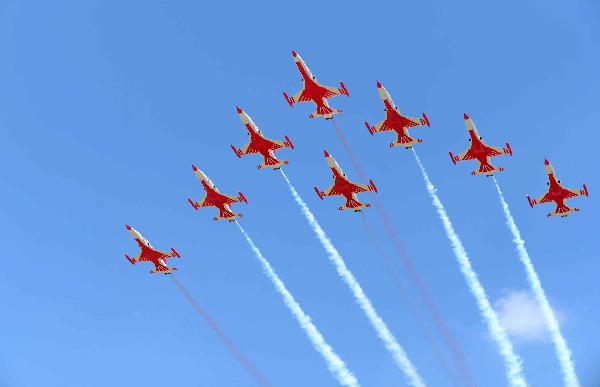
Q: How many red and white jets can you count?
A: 8